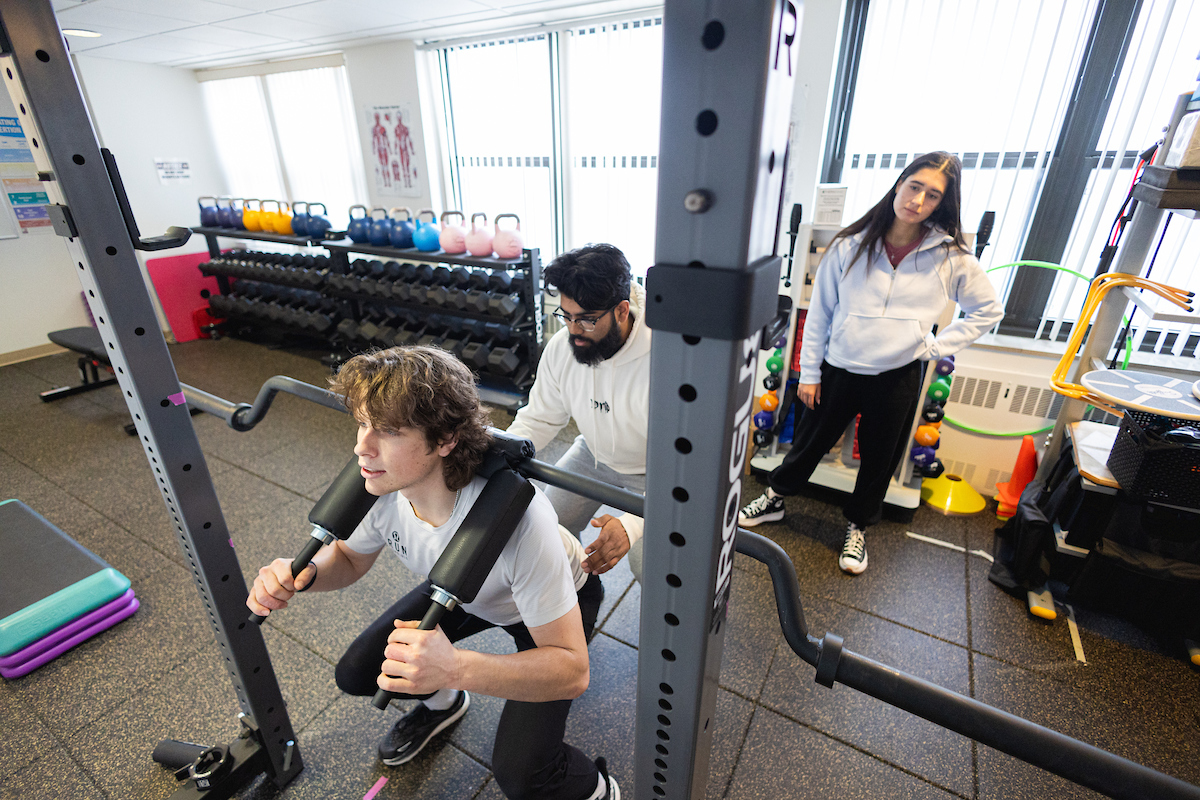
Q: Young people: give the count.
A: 3